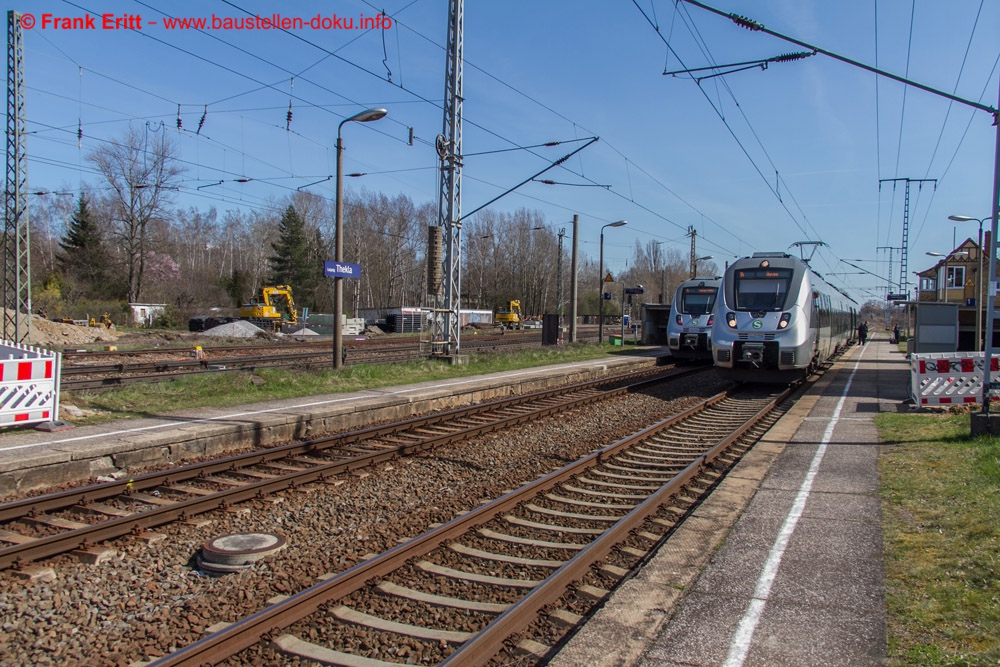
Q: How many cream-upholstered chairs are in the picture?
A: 0